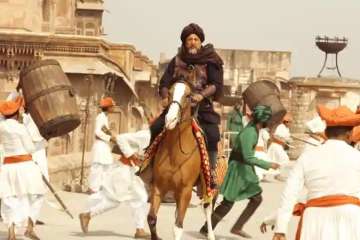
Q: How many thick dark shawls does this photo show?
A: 1